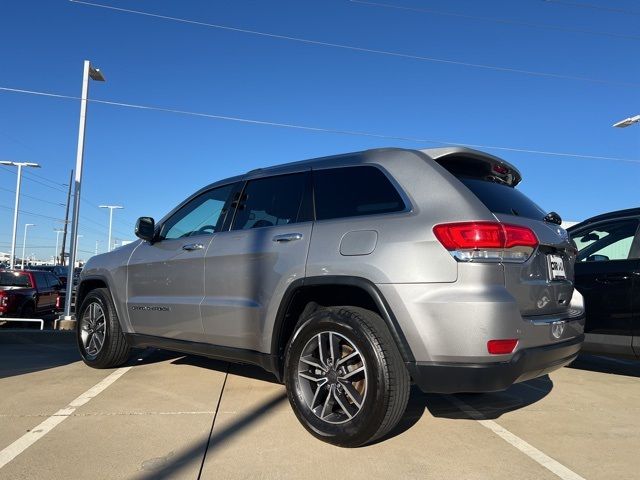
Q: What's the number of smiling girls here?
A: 0